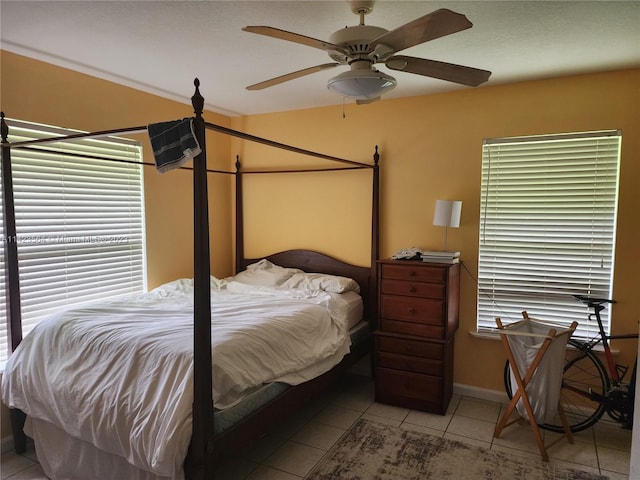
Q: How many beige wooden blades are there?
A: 5